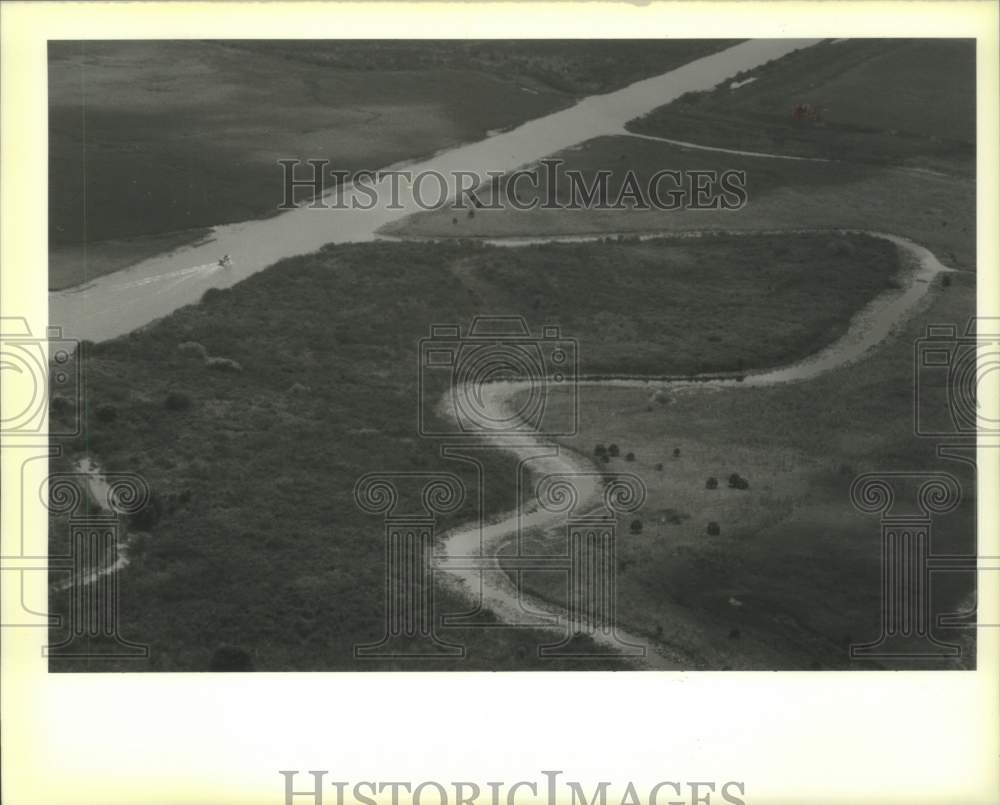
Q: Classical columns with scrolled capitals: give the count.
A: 4